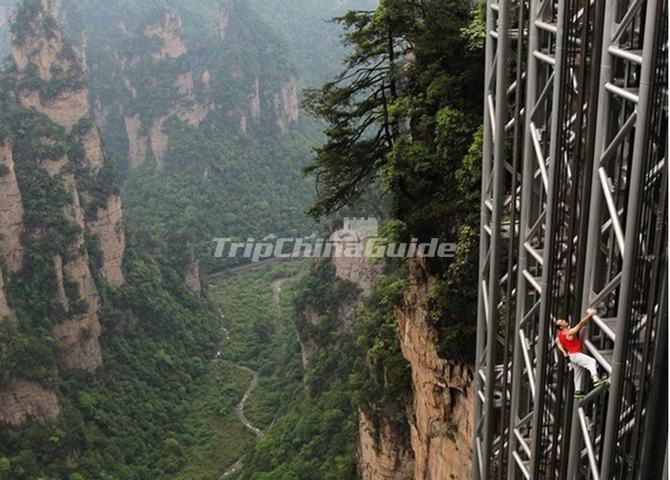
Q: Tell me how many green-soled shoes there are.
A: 2